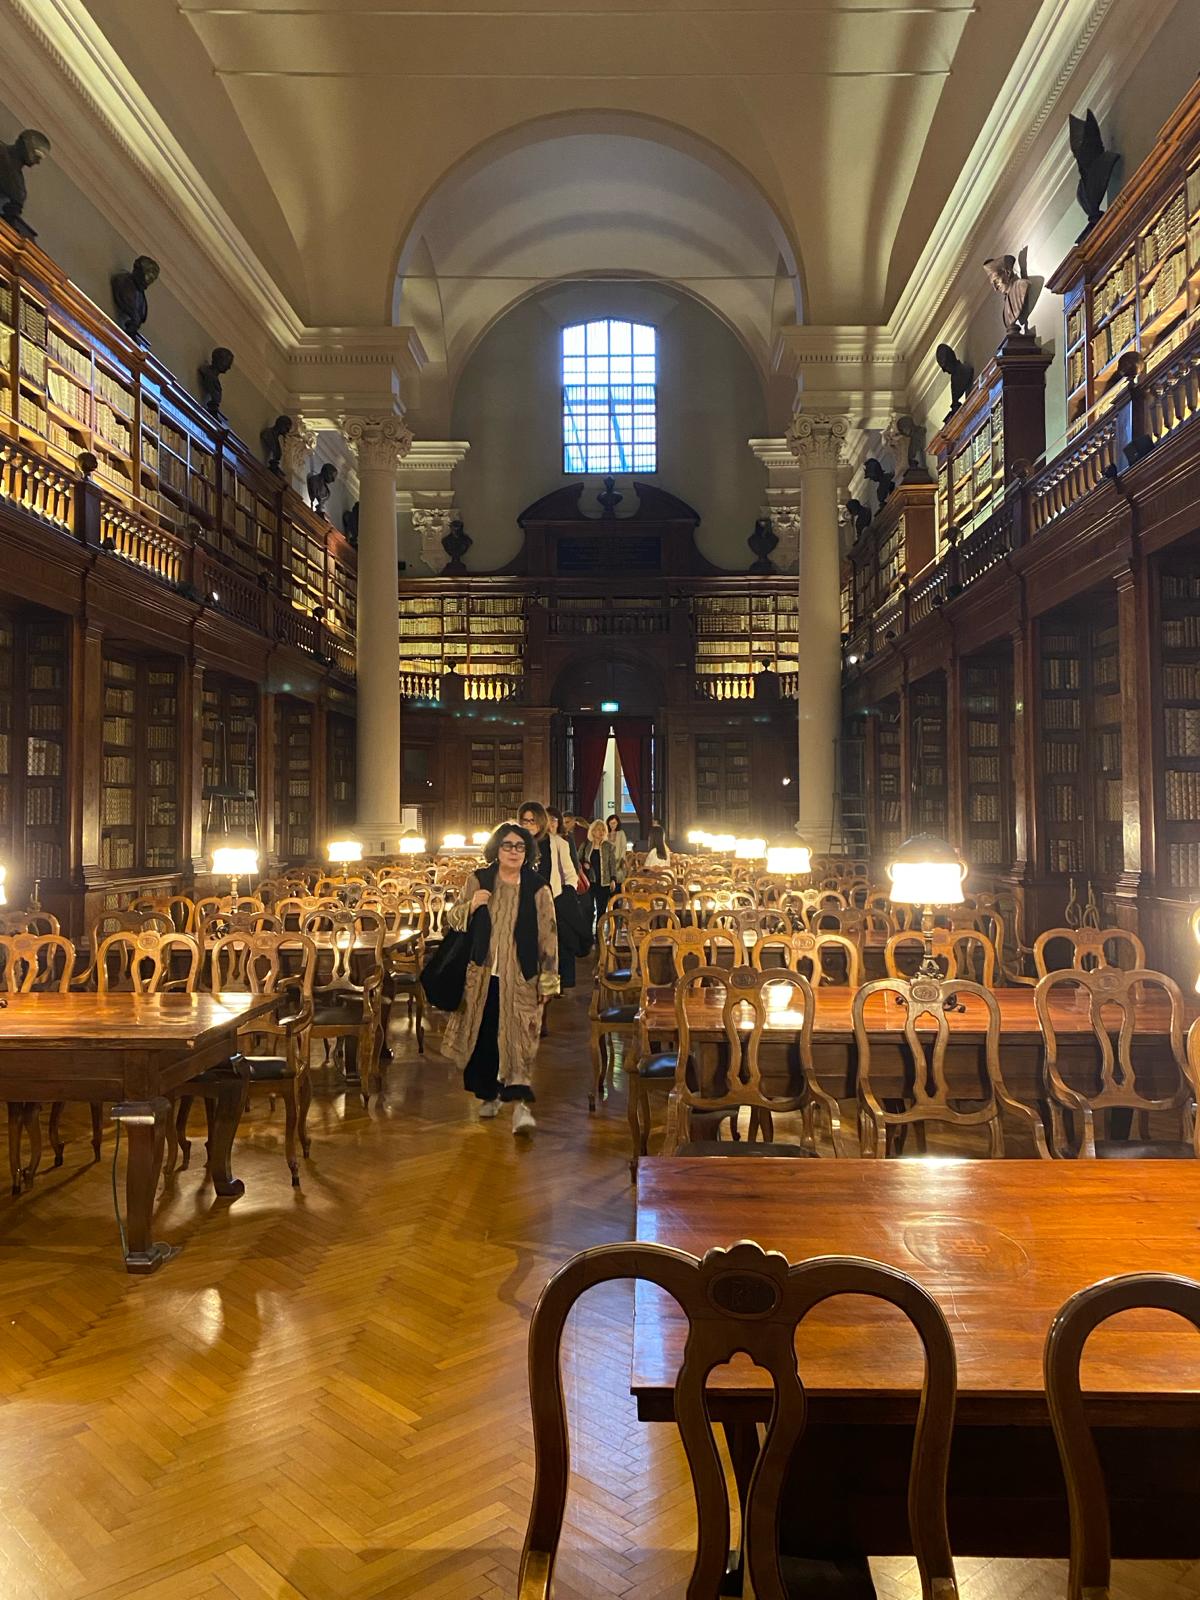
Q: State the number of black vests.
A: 1